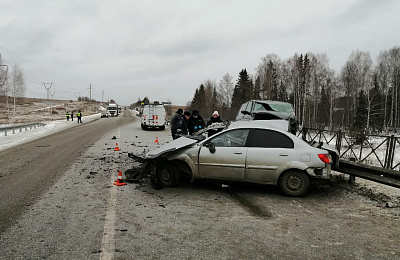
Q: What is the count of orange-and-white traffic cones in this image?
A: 3